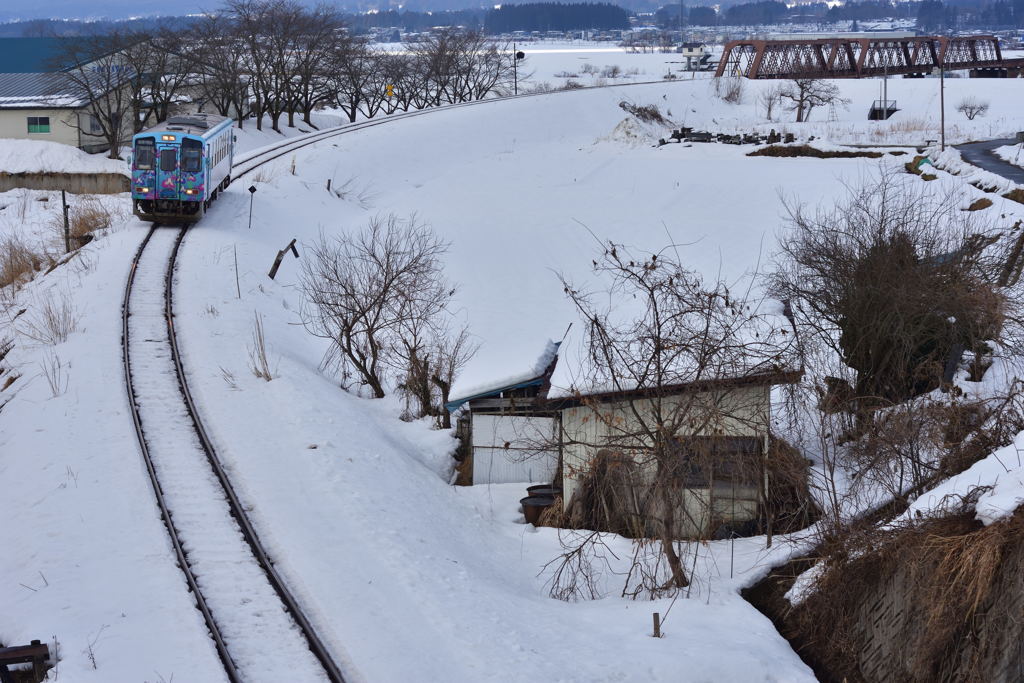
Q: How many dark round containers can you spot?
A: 2